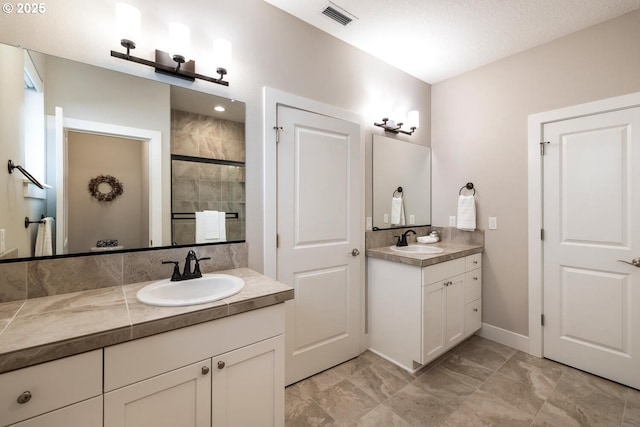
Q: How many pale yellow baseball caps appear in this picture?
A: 0